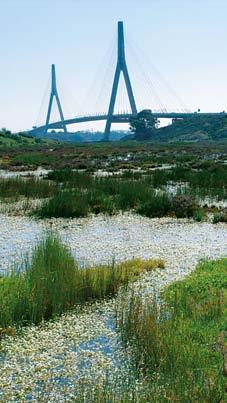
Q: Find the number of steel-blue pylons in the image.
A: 2